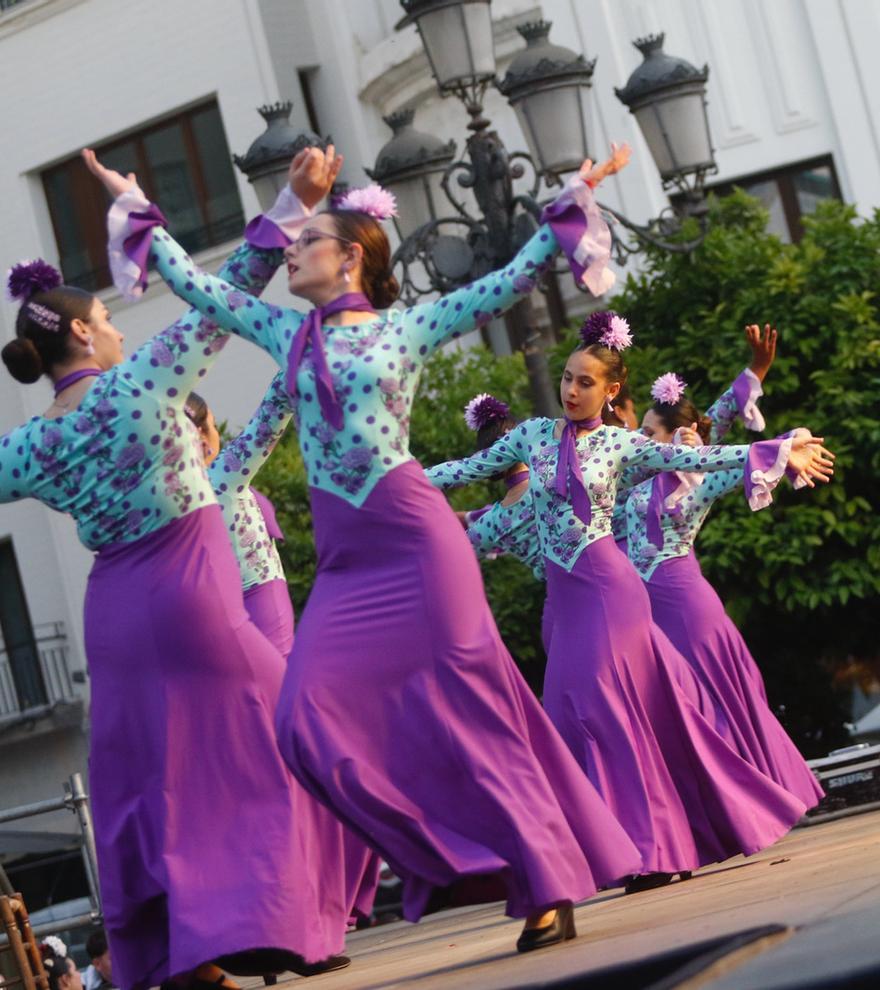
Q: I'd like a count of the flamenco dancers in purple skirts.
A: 7